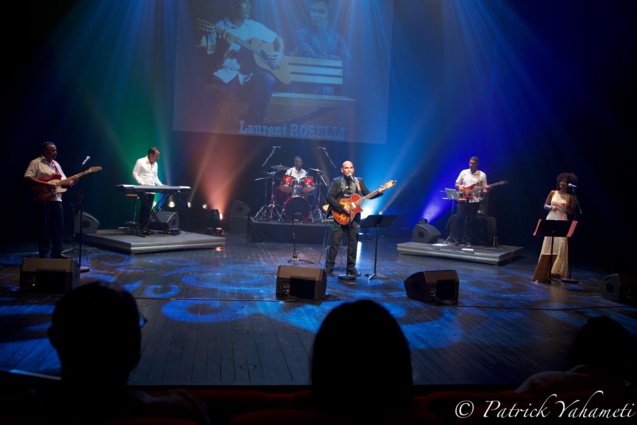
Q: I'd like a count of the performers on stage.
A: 6